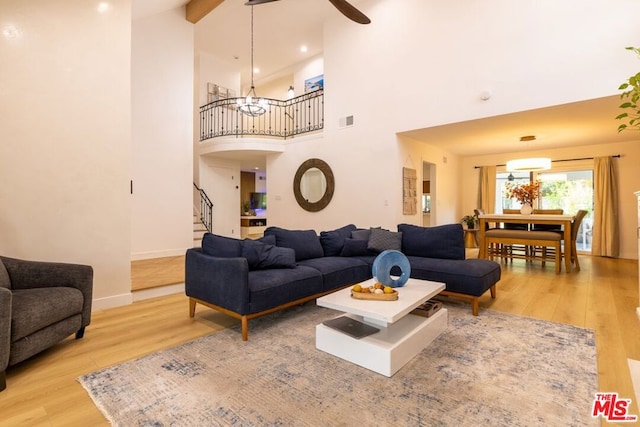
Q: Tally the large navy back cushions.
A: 4